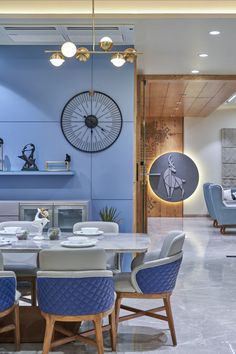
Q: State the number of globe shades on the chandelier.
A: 6